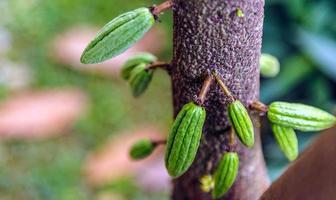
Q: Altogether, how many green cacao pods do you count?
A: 10